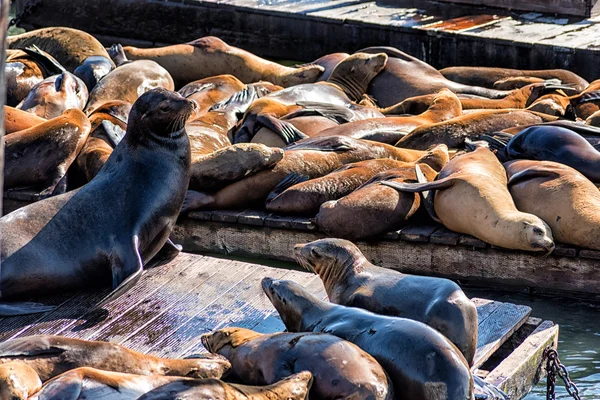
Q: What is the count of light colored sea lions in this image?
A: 2